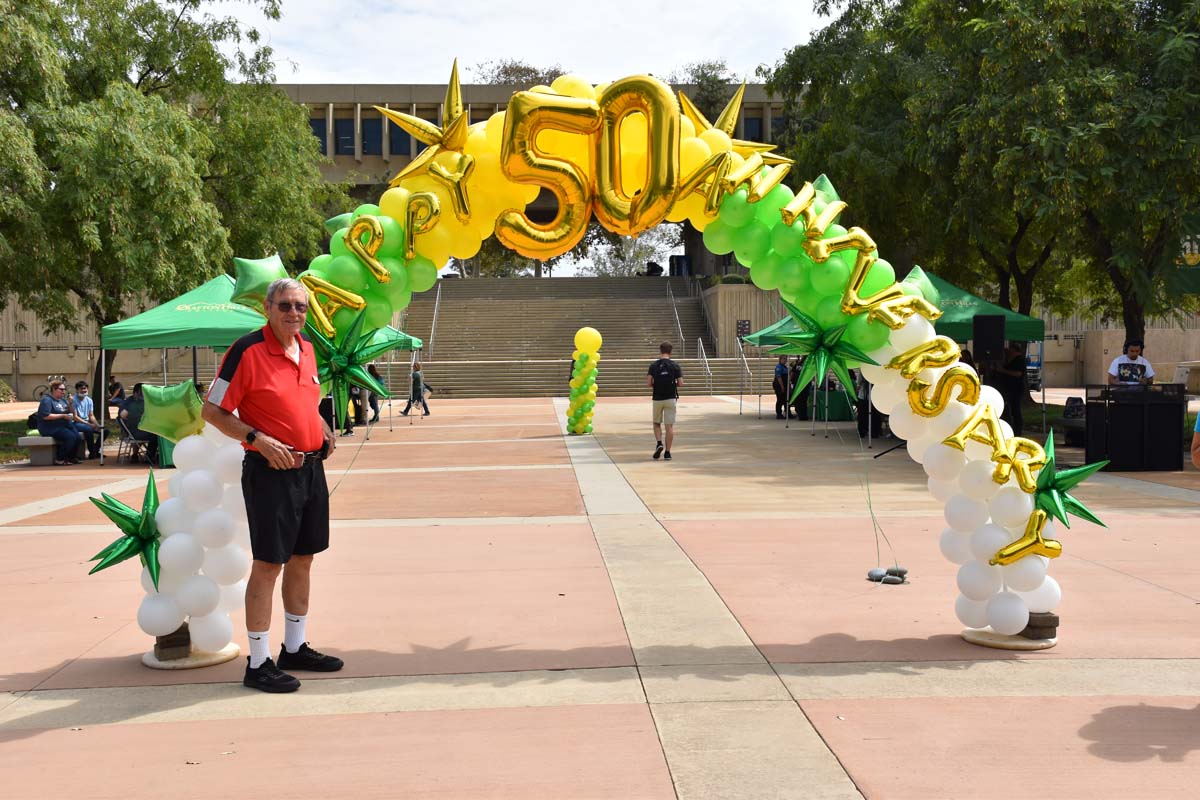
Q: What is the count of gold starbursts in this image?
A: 2